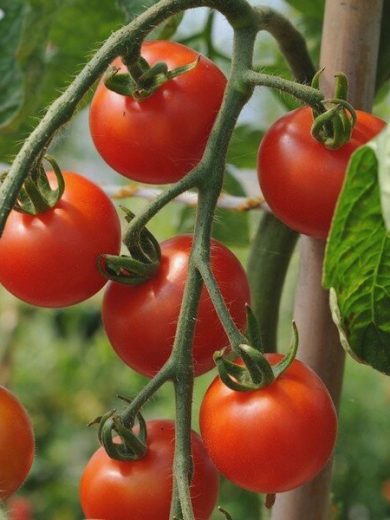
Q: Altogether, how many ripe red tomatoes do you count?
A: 7